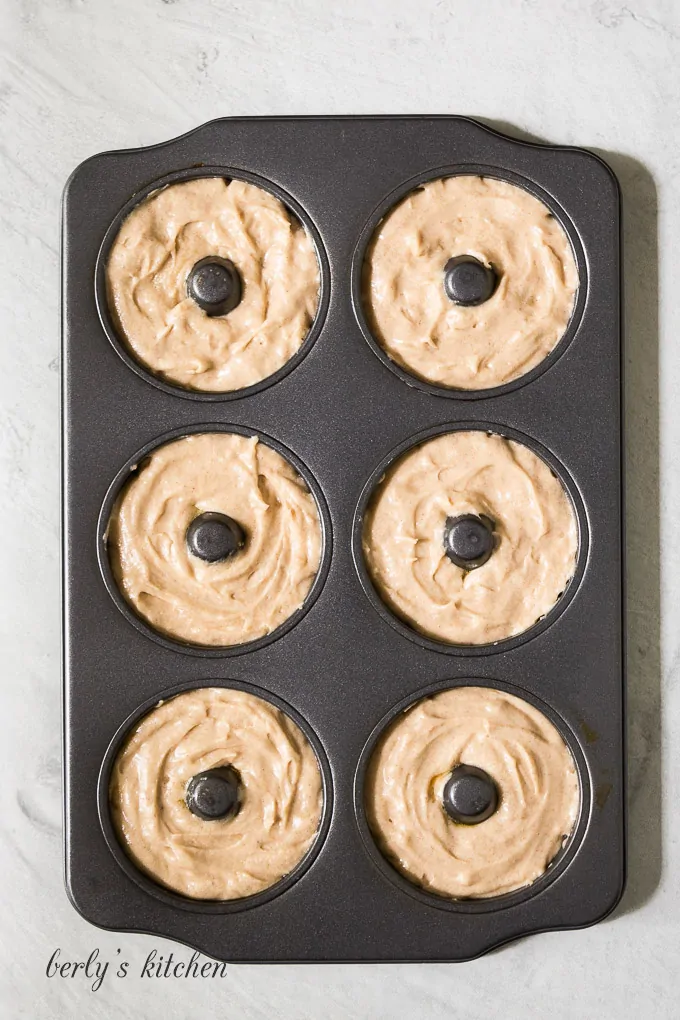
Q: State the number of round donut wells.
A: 6